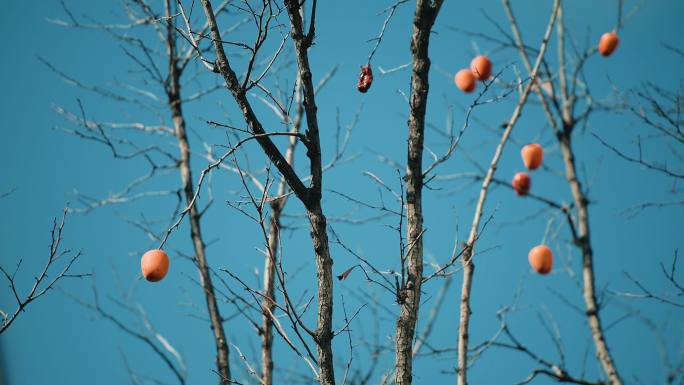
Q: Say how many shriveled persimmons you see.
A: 1